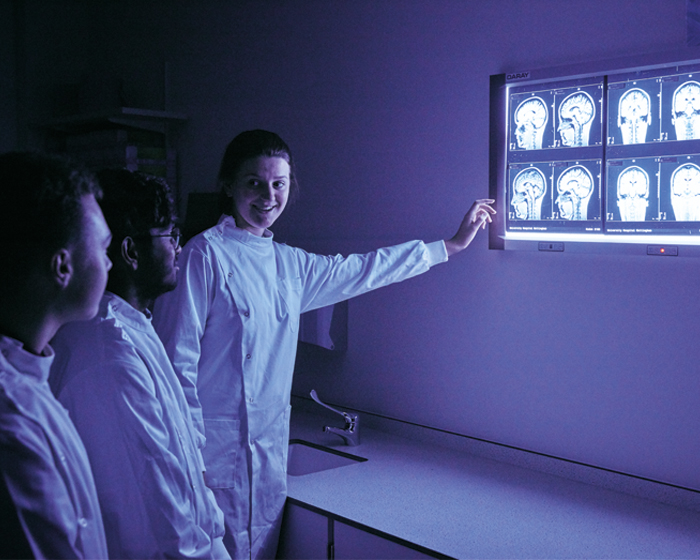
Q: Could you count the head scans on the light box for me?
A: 8